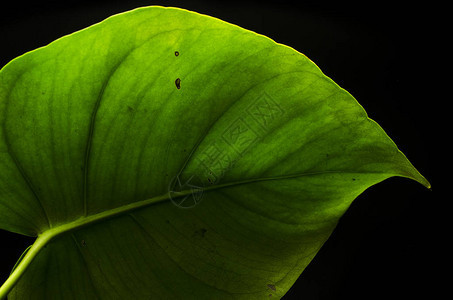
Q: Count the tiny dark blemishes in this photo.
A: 2